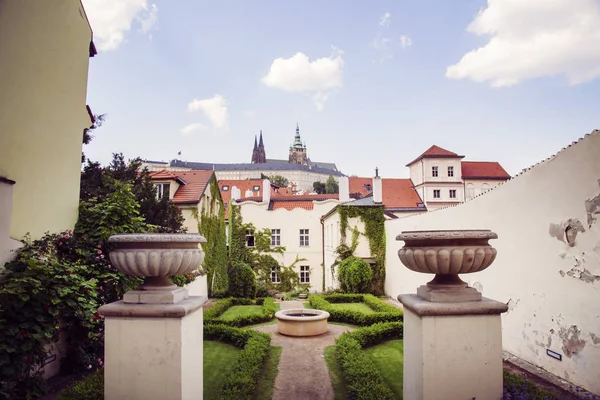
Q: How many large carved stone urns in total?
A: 2